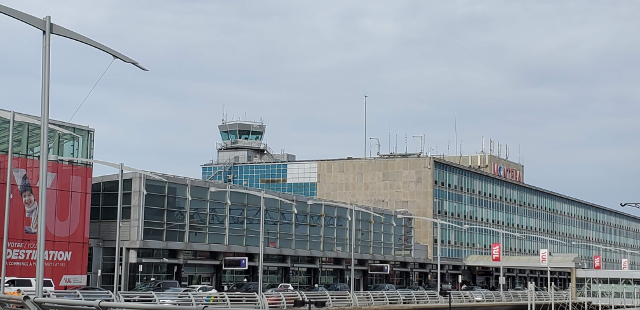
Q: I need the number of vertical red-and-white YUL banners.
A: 4